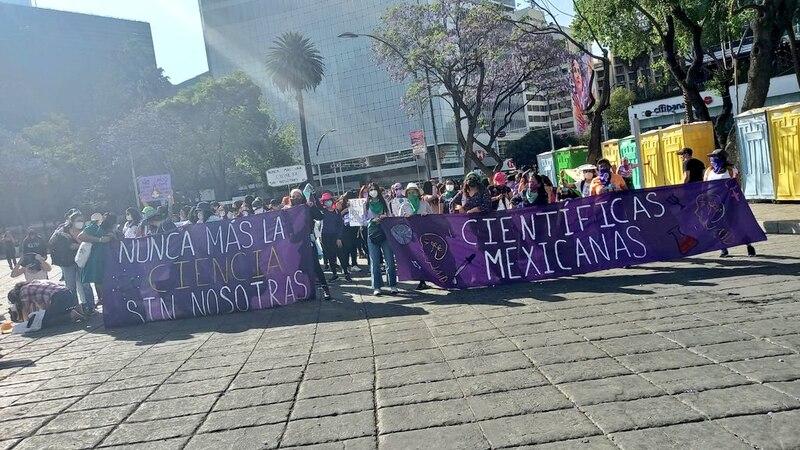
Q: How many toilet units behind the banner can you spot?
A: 8